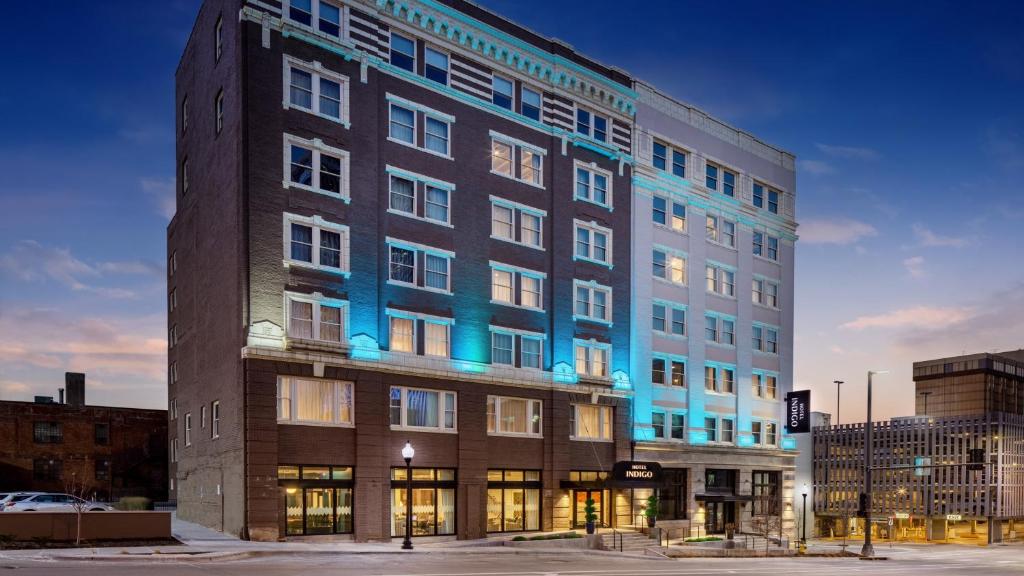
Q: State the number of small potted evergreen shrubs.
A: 2